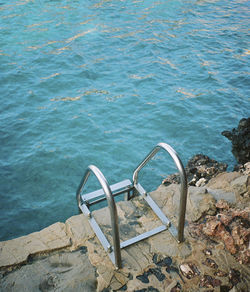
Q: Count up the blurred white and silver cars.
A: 0